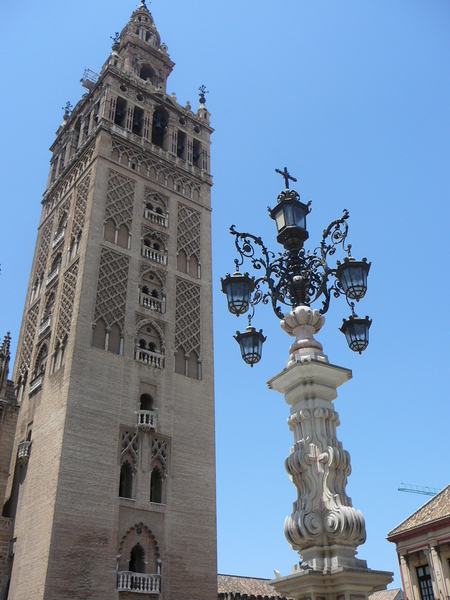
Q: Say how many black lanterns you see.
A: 5